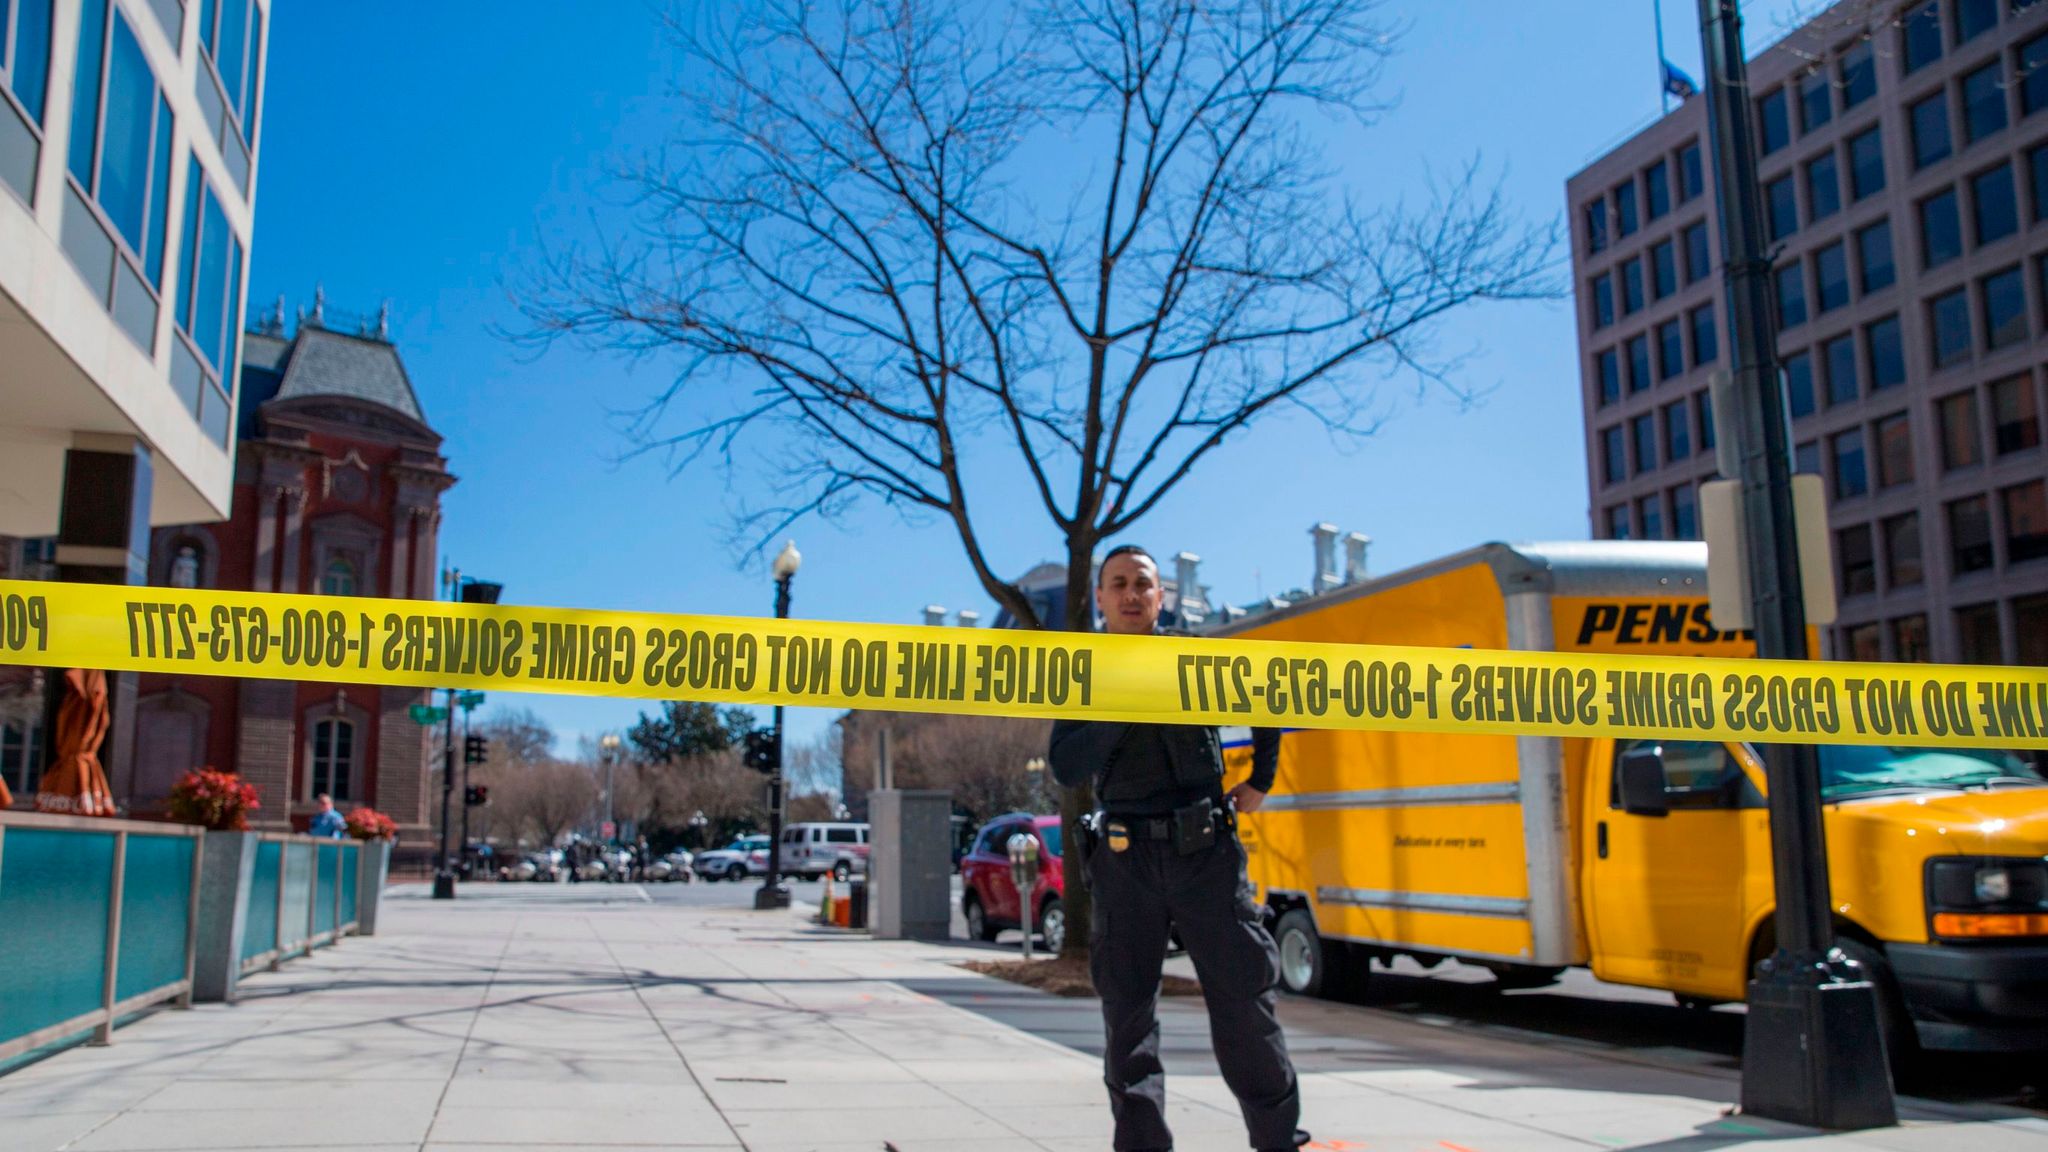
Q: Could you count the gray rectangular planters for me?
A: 2